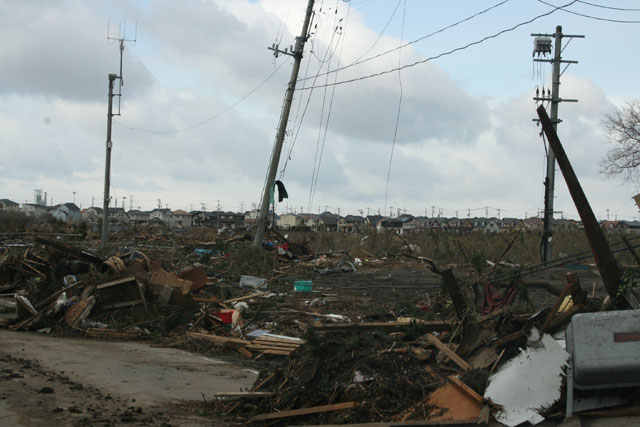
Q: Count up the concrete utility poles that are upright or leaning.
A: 3